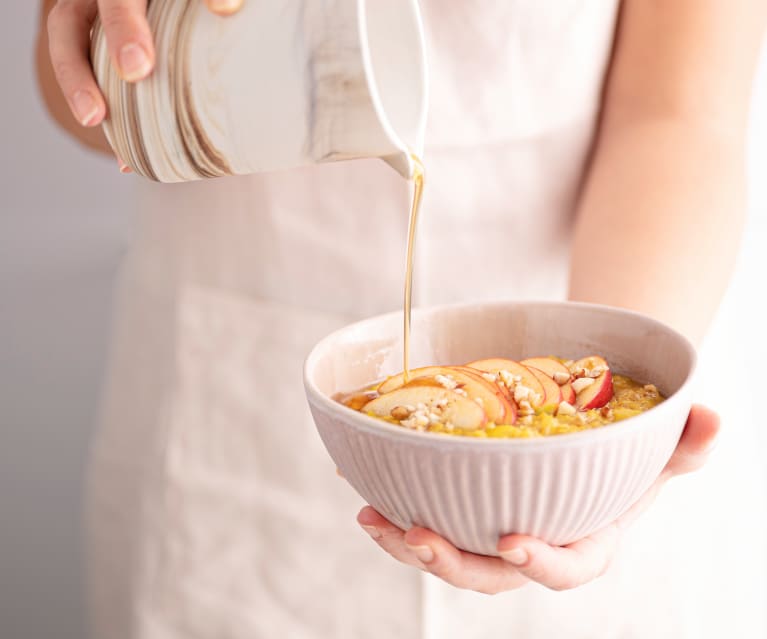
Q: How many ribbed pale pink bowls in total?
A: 1